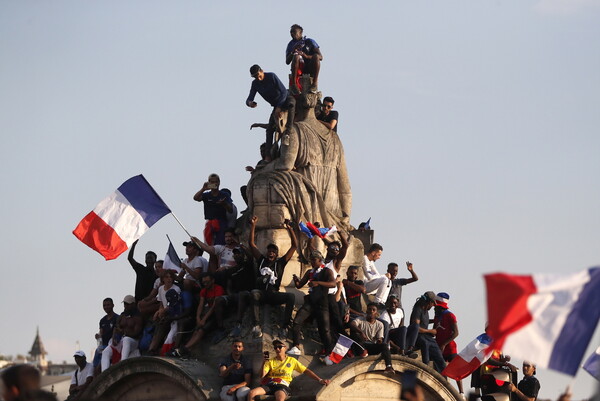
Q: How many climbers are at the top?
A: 3